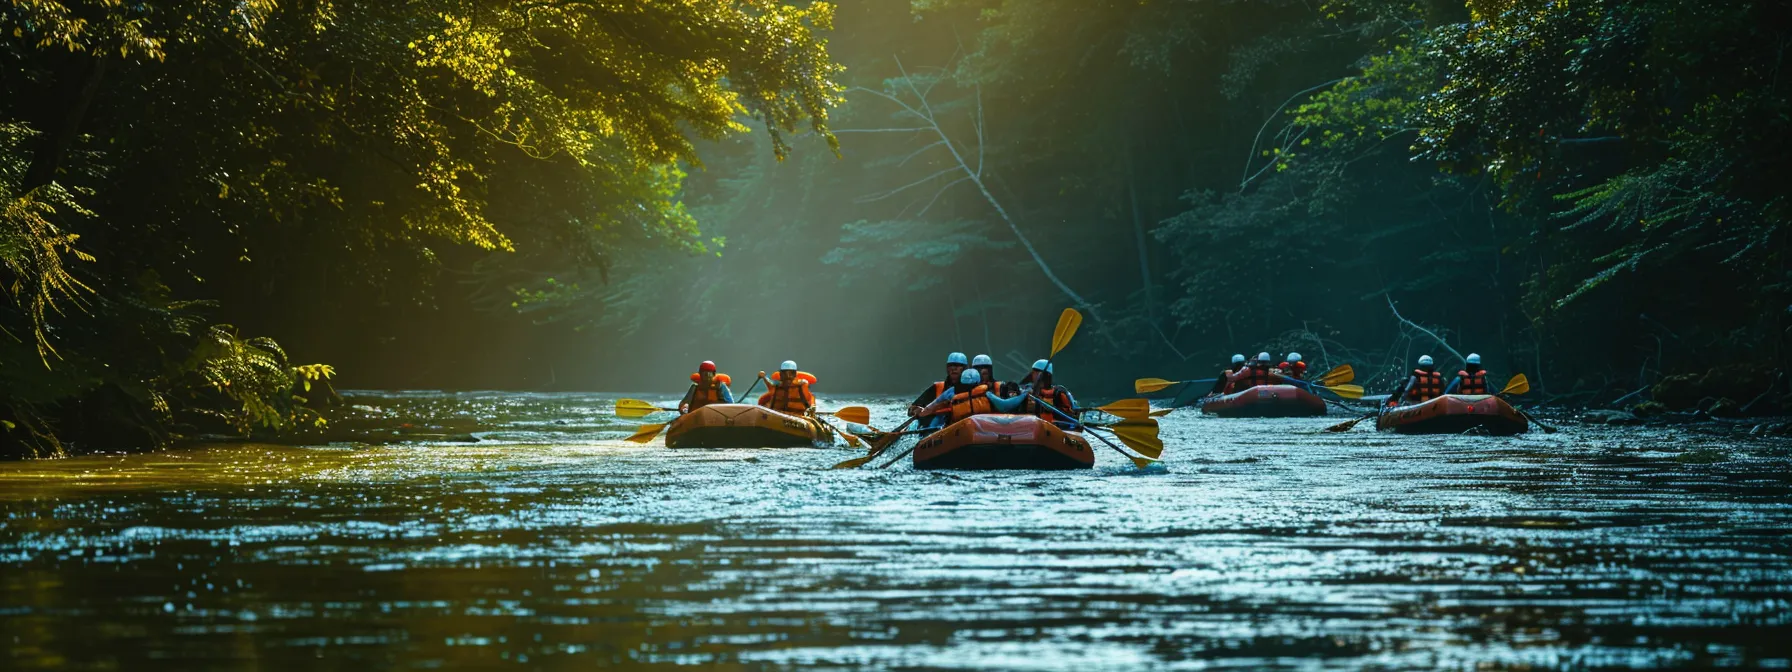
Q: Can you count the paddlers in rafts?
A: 11